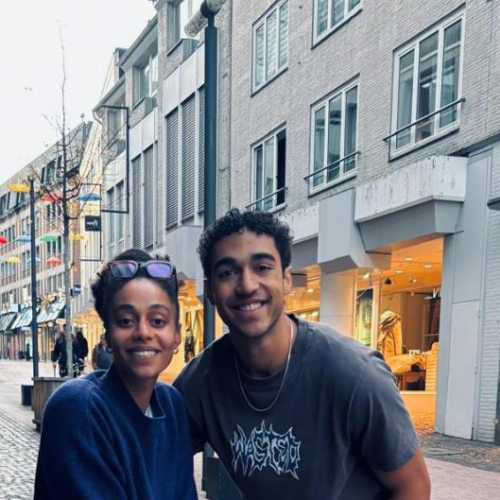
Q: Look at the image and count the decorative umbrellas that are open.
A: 10